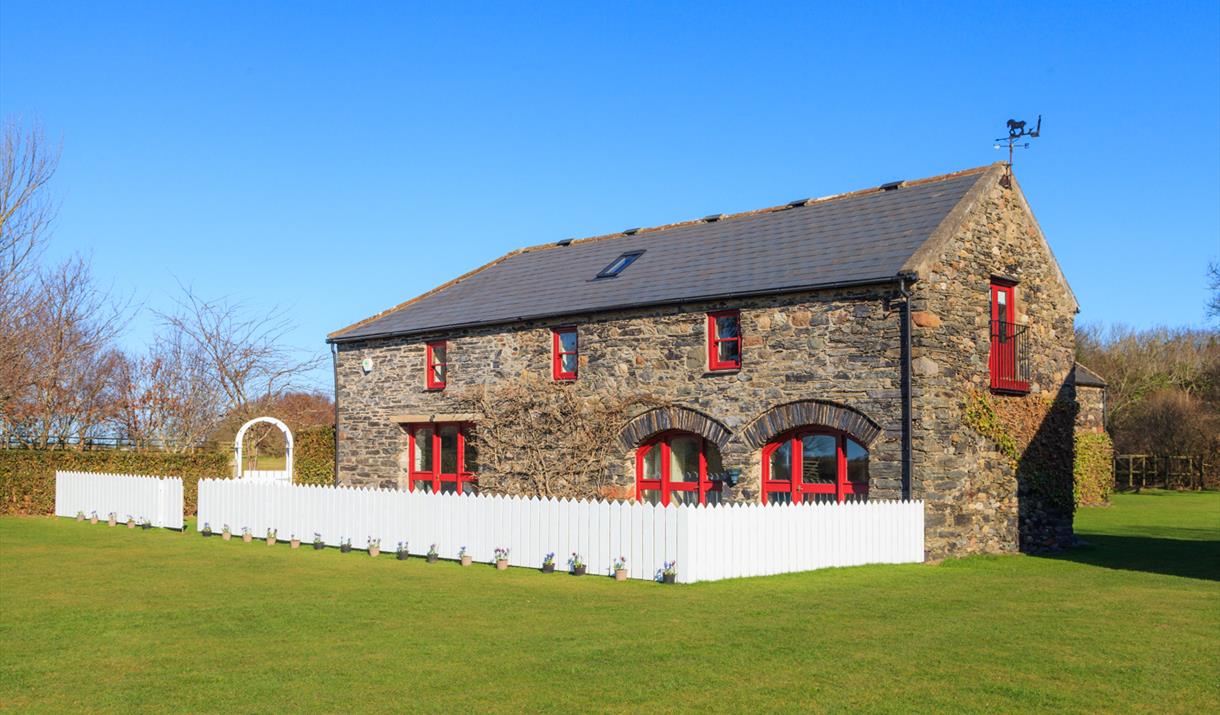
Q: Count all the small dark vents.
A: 5